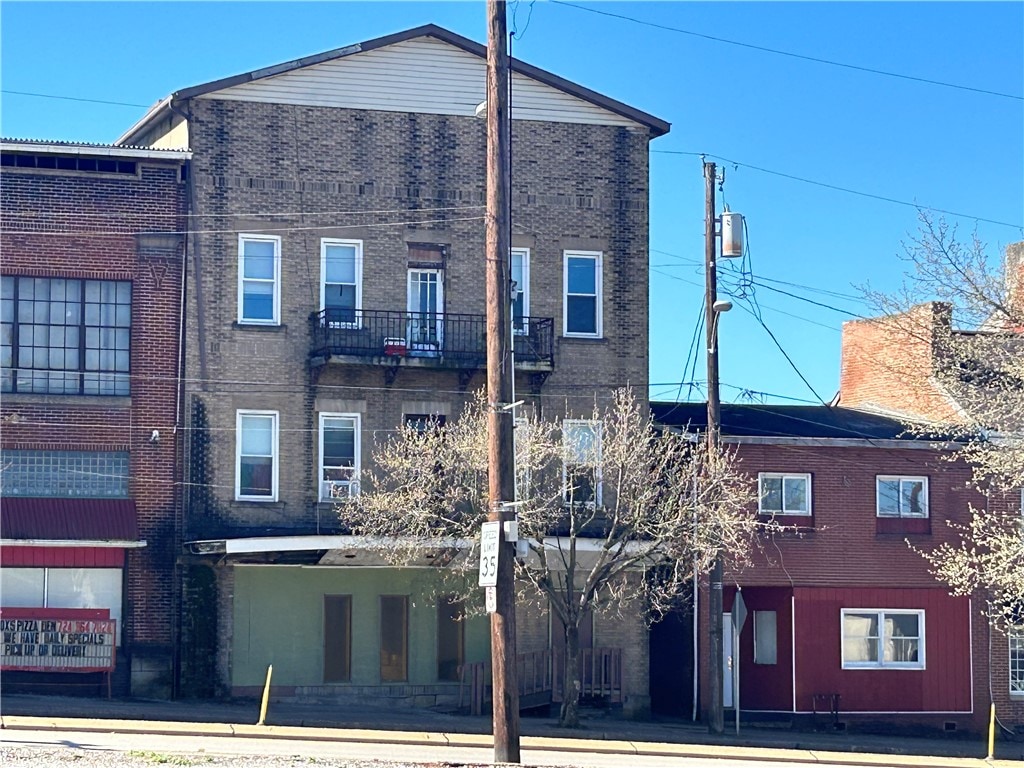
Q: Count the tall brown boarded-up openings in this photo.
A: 3